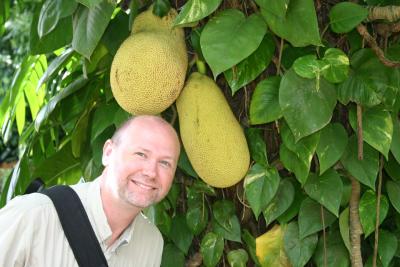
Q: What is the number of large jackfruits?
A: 2